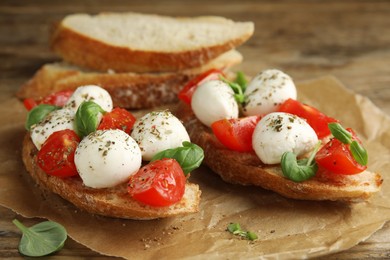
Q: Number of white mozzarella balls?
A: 7